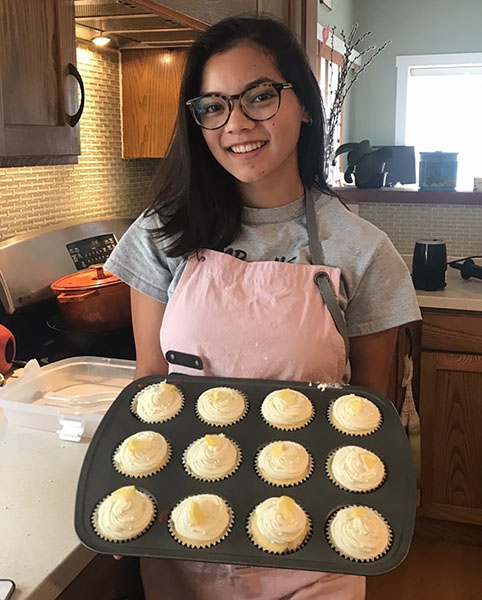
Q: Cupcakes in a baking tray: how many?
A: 12